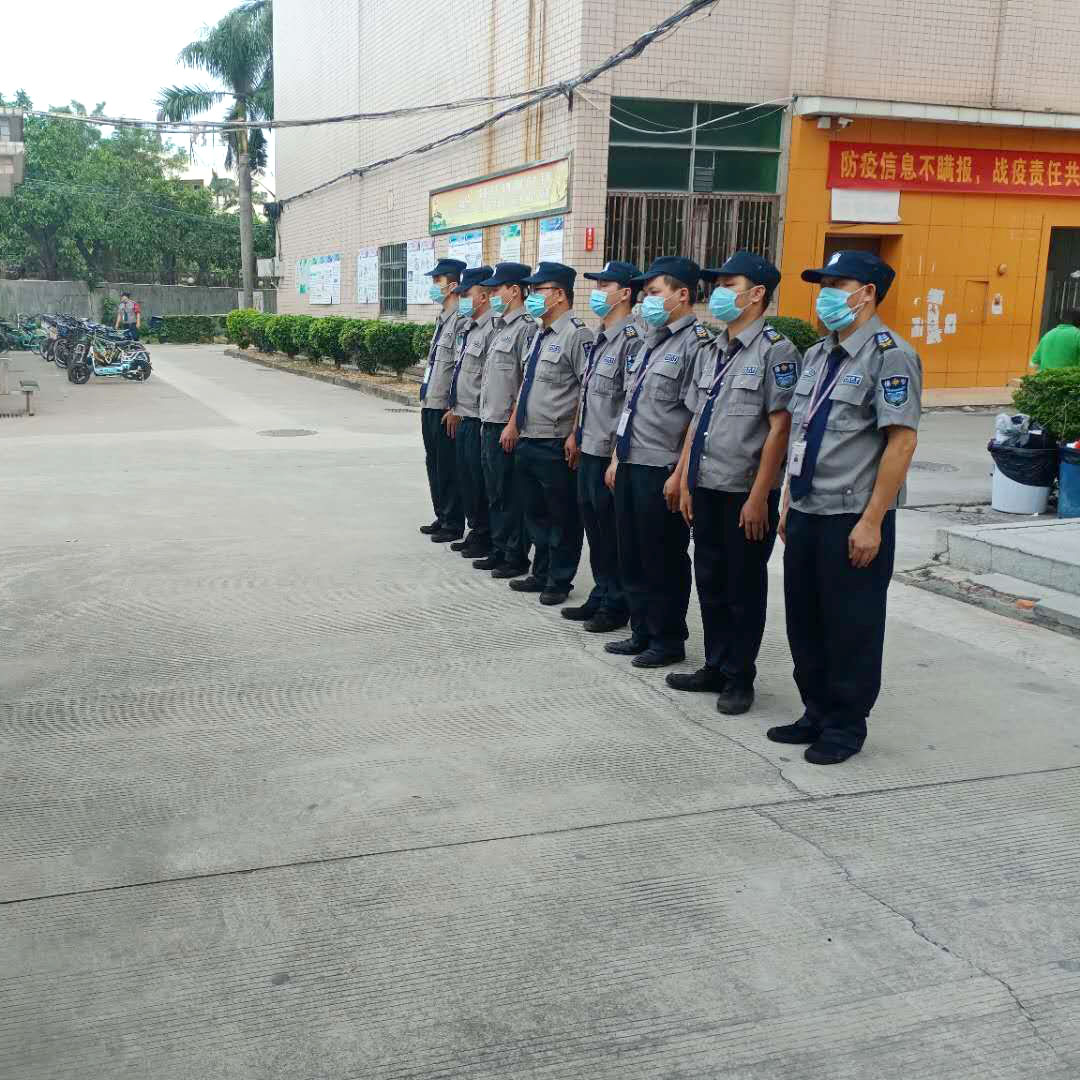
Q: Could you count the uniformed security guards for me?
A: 8